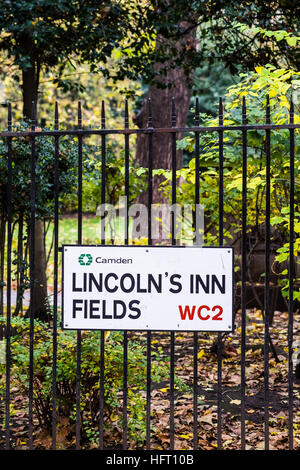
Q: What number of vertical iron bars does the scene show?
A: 13